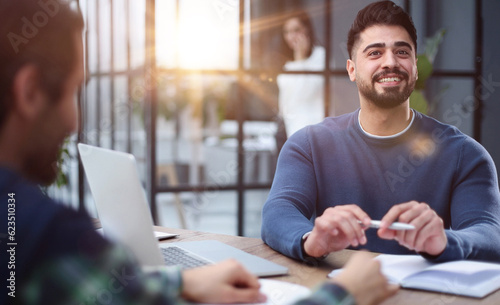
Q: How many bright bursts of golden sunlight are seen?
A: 1